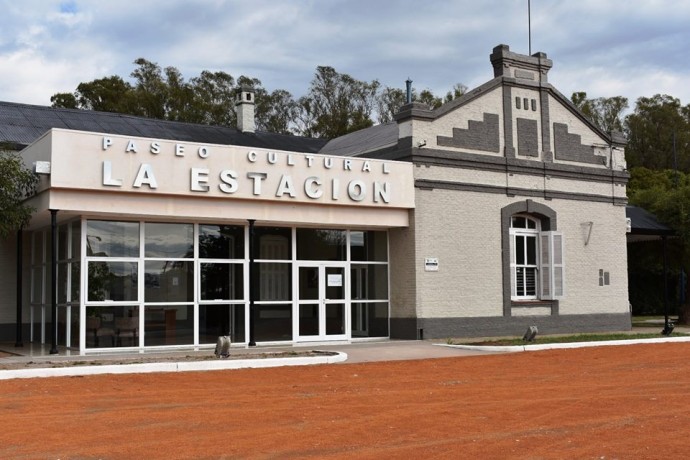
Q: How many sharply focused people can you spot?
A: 0